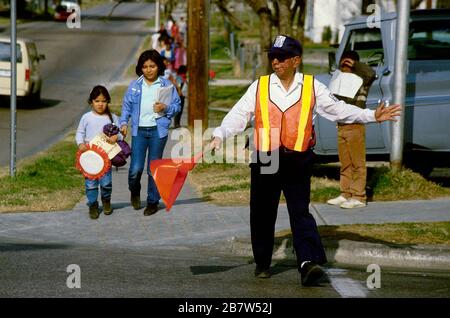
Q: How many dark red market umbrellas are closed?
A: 0